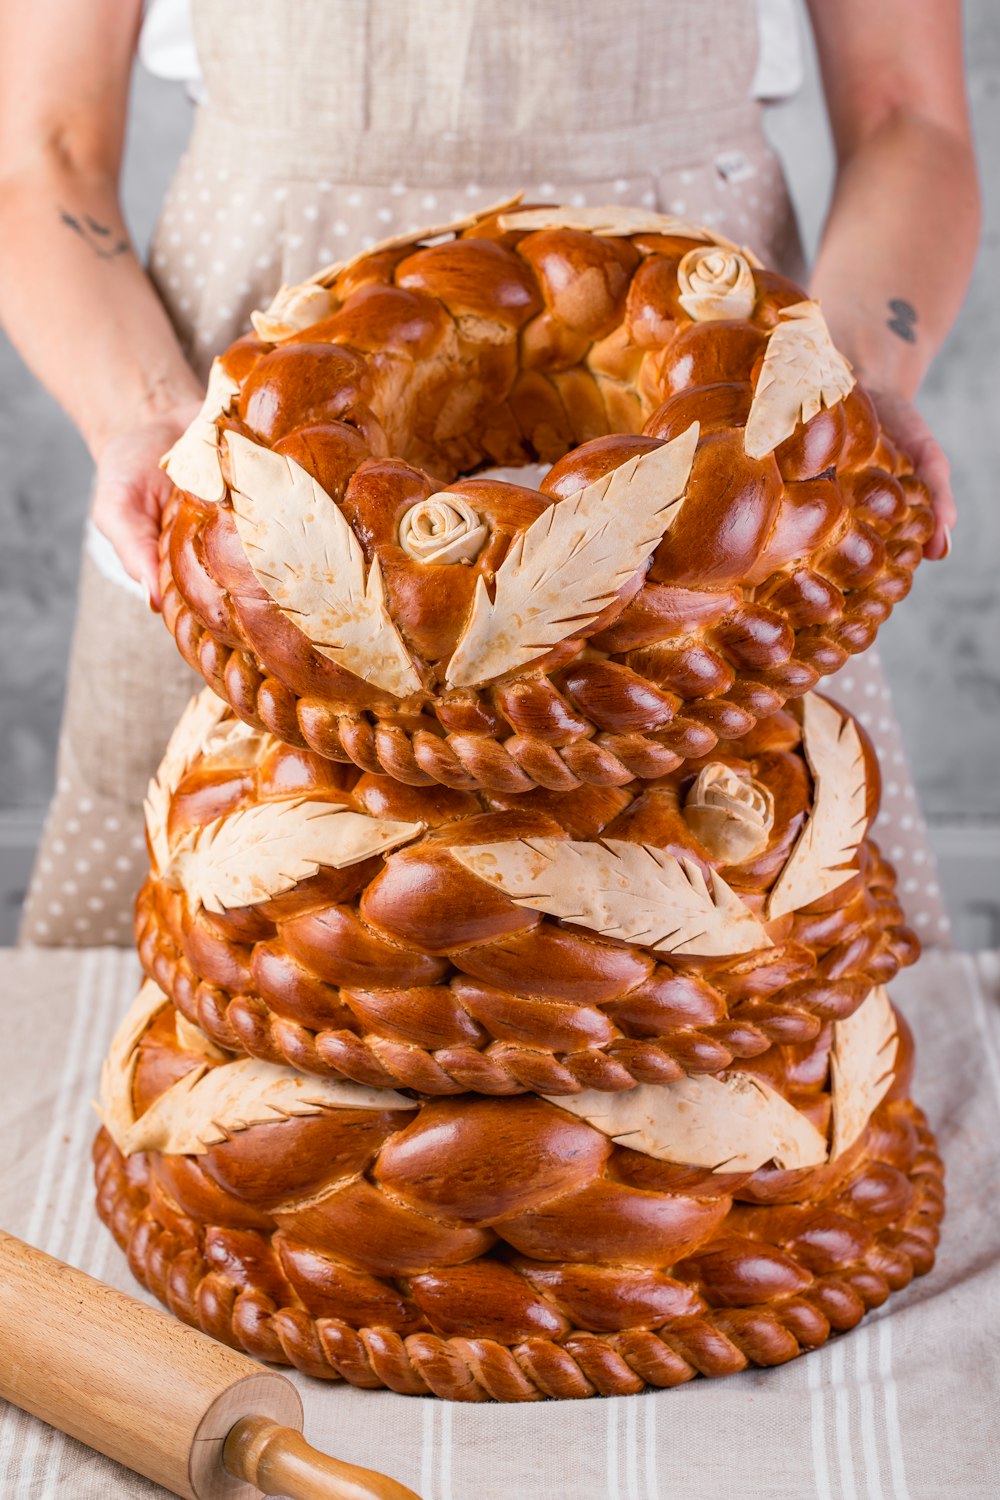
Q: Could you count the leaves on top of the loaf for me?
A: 6